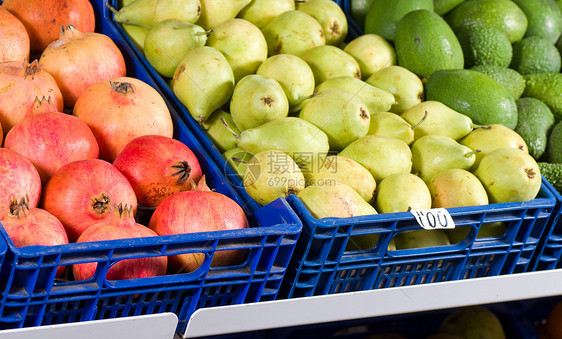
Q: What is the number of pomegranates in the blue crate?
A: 12